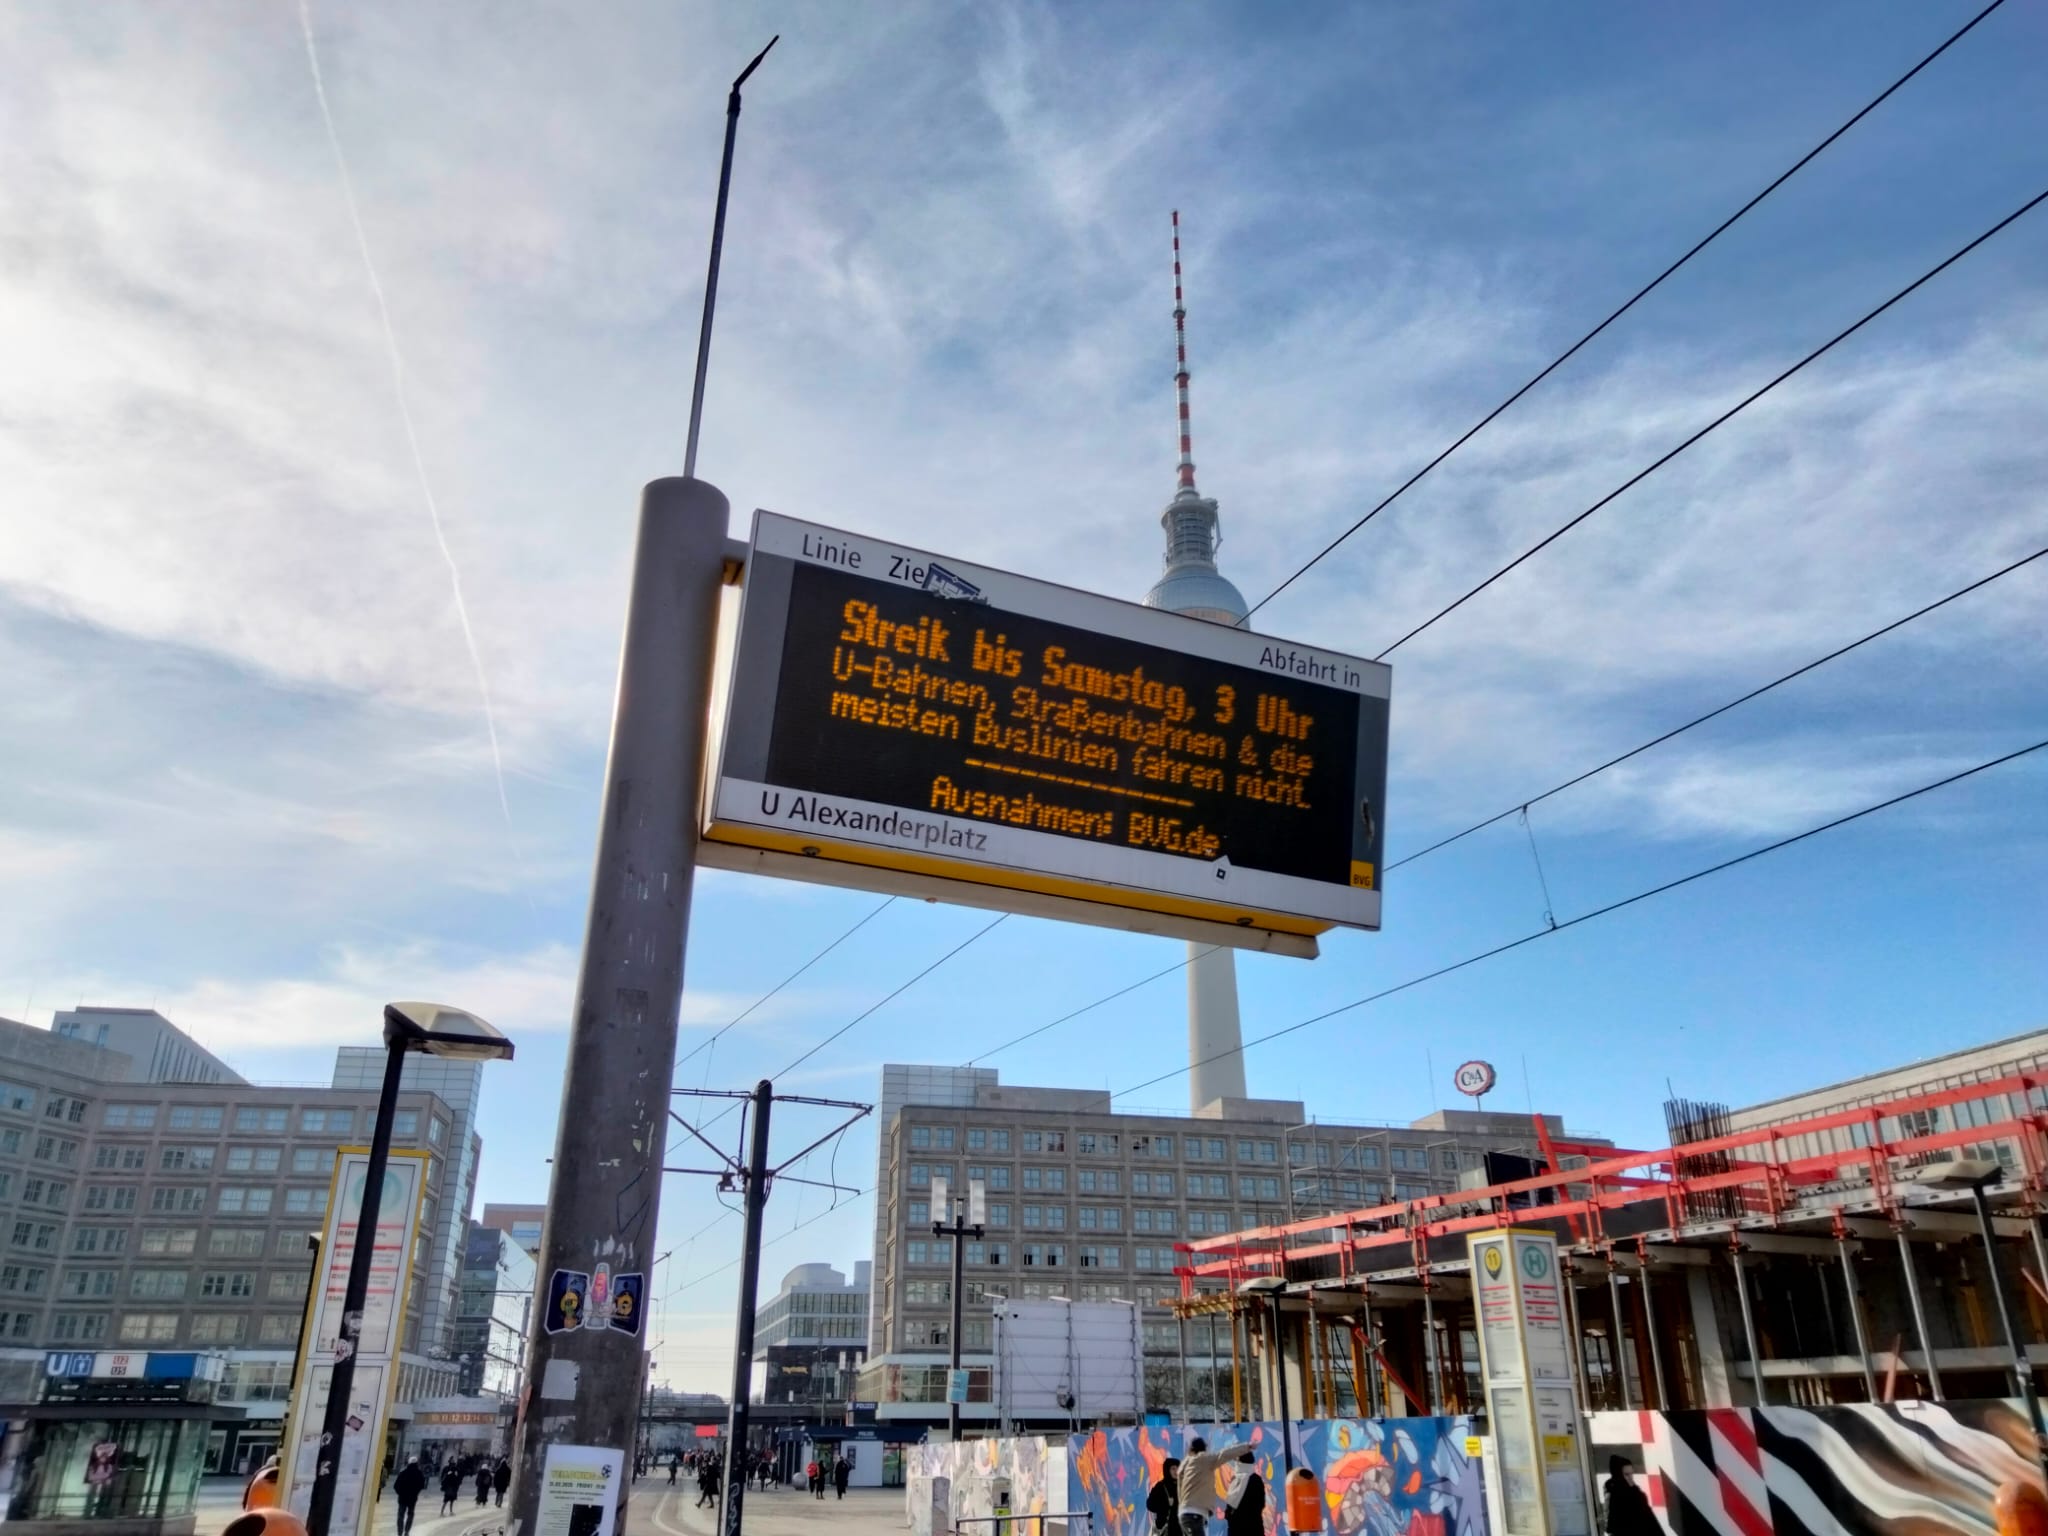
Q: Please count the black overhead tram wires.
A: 4